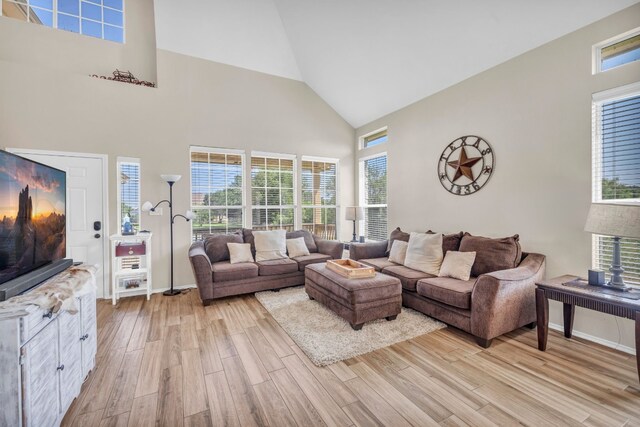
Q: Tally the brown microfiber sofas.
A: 2